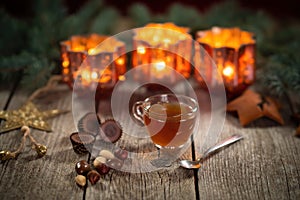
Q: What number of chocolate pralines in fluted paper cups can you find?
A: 3